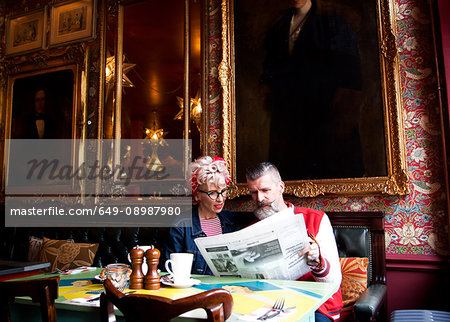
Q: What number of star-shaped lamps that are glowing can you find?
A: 3